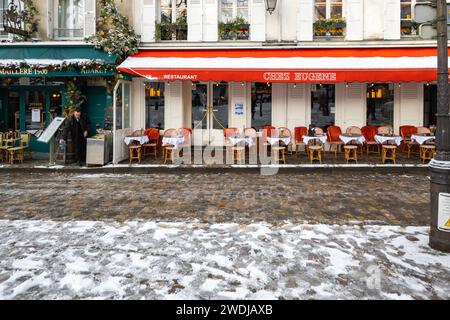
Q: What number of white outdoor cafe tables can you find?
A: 8